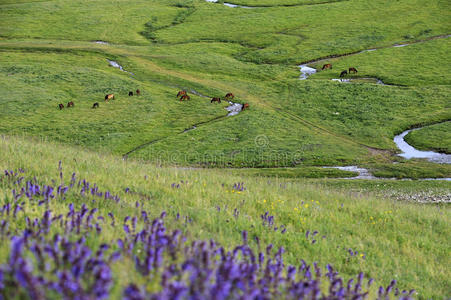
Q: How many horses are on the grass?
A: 14